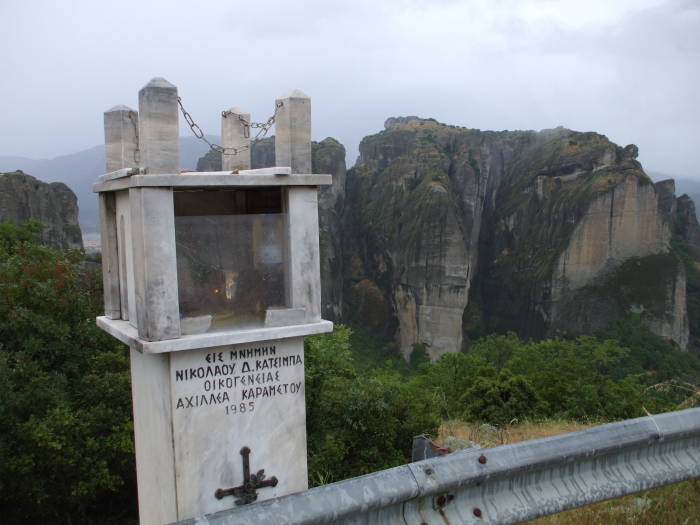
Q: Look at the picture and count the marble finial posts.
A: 4